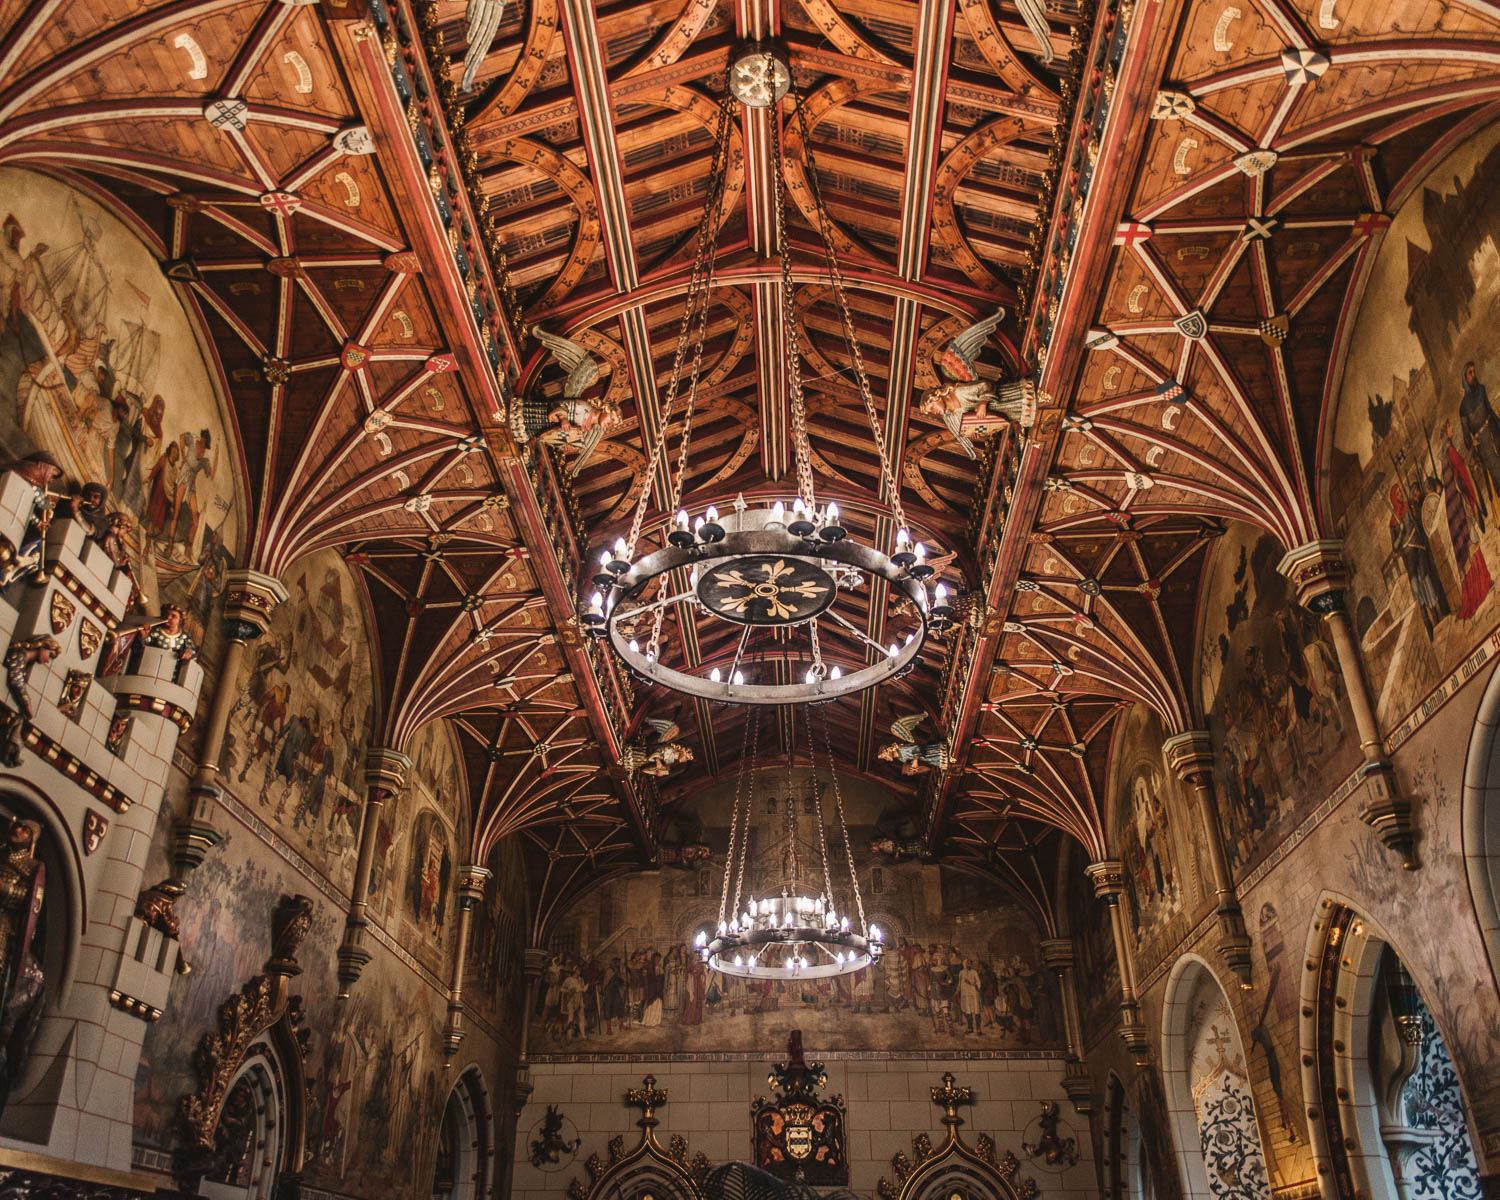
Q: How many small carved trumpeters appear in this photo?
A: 5